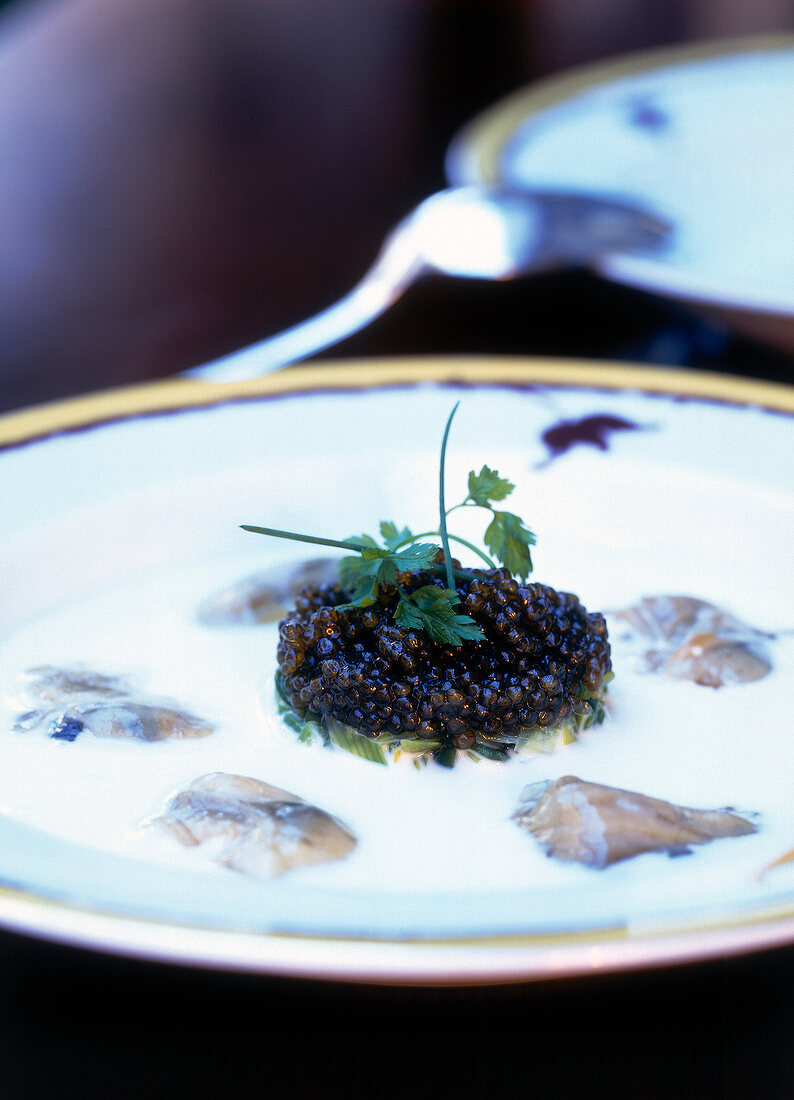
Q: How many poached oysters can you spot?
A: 5